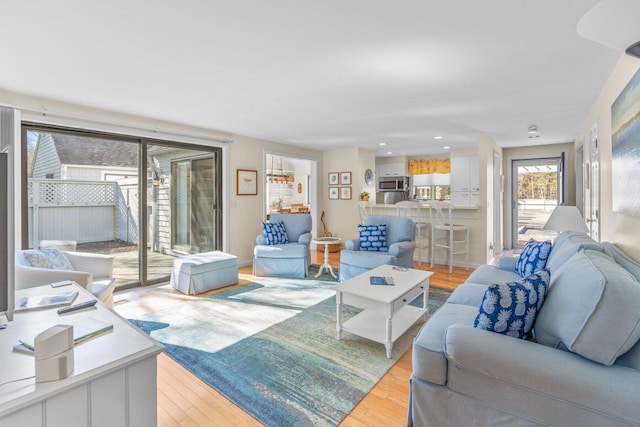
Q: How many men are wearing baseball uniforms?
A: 0